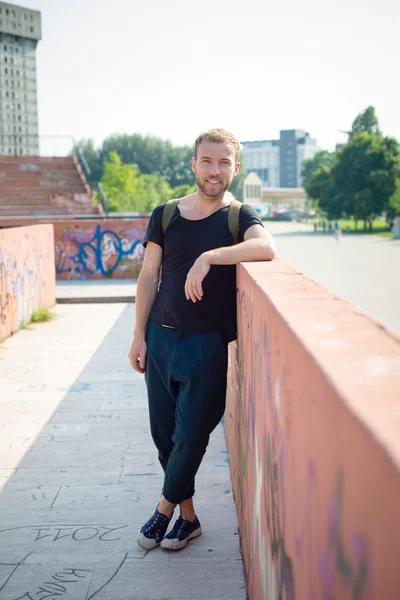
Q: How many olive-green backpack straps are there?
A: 2